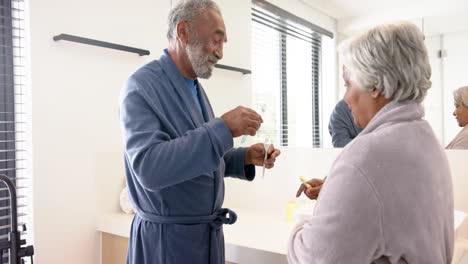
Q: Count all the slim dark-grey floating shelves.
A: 2